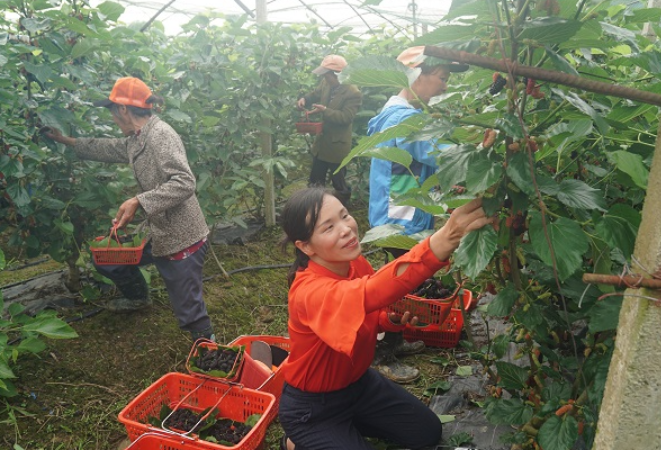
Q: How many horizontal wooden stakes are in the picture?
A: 2